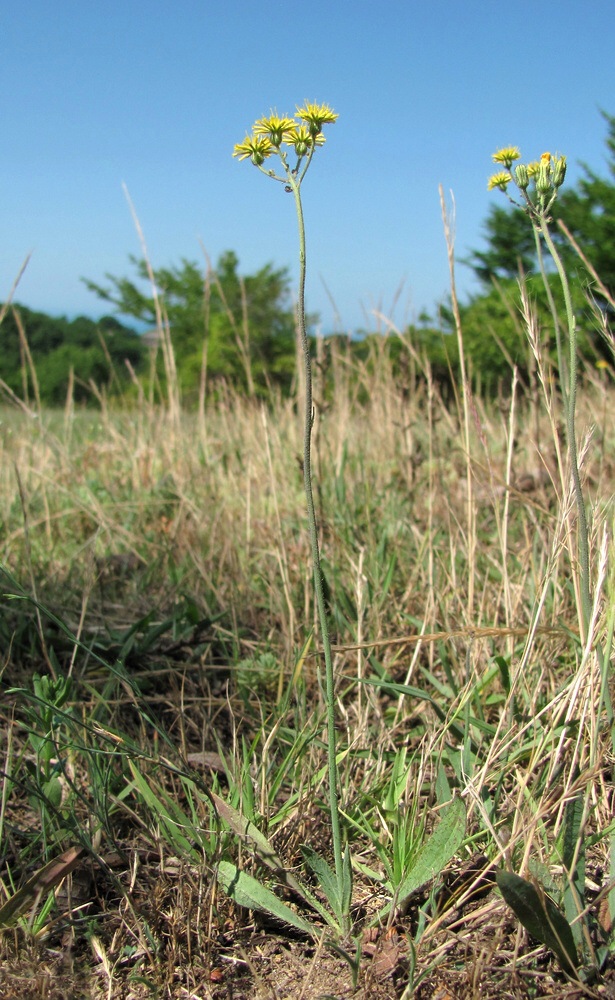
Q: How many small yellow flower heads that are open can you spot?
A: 7